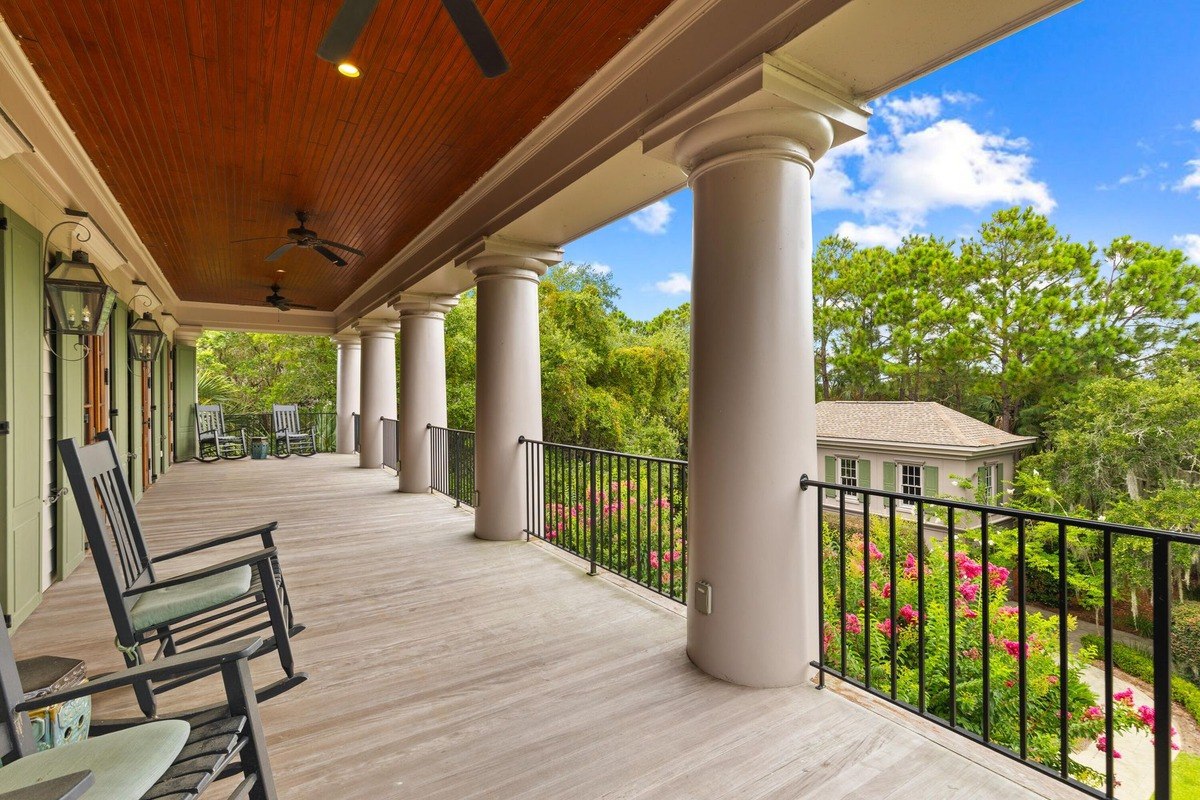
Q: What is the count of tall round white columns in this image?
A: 5